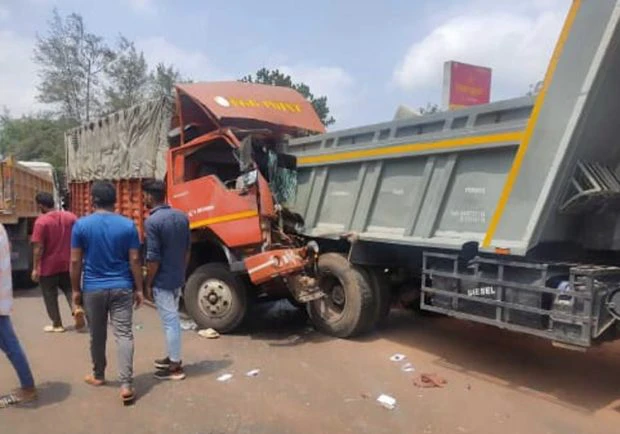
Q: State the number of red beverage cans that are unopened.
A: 0